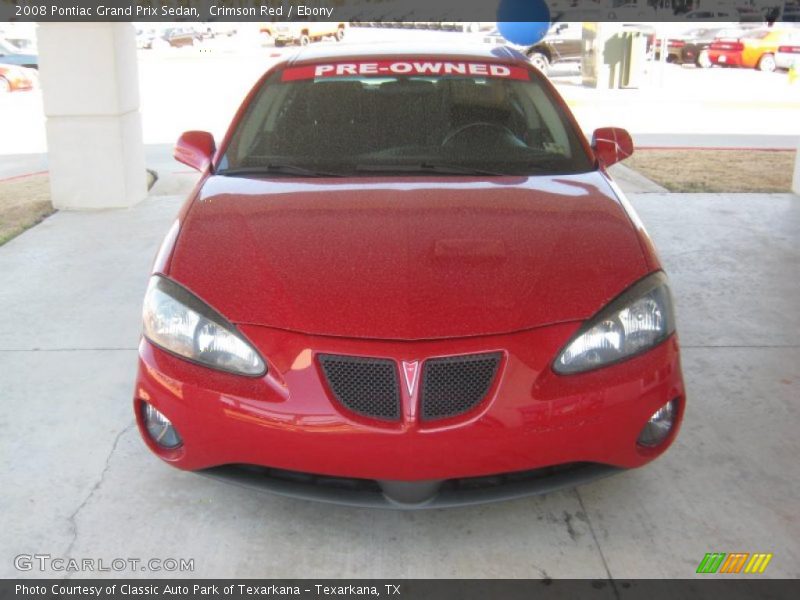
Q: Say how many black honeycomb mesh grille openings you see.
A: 2